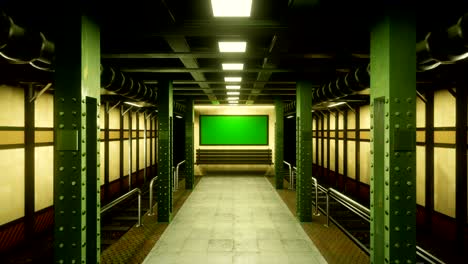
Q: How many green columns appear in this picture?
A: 6